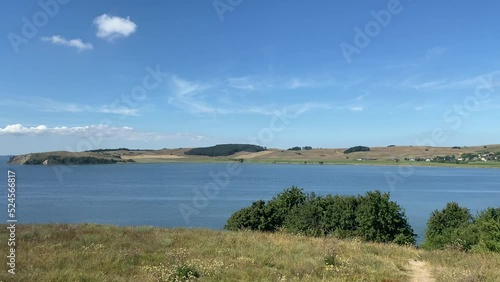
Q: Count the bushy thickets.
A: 2